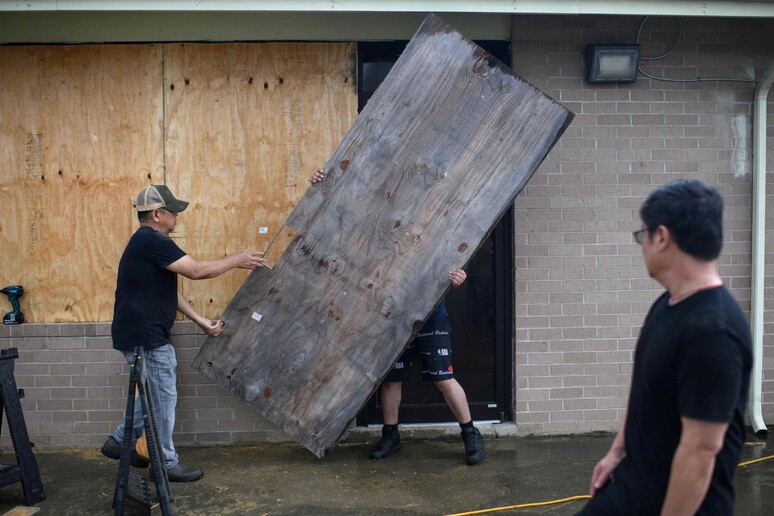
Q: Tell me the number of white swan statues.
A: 0